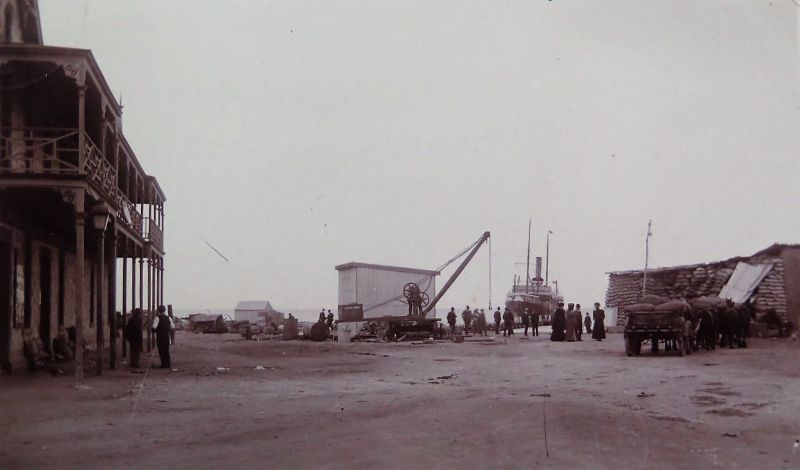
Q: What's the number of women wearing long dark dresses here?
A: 3